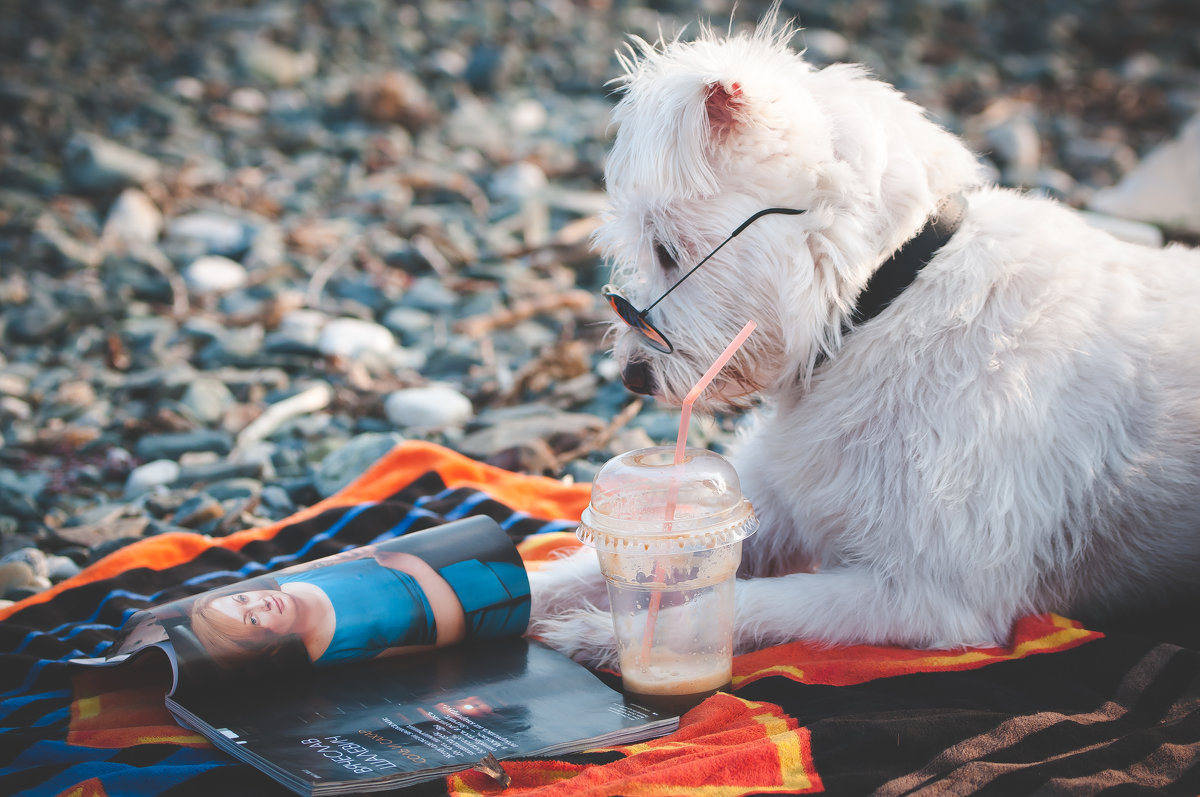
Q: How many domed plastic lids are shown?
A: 1